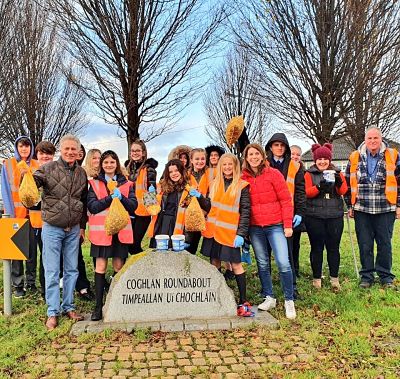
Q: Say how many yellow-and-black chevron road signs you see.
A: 1